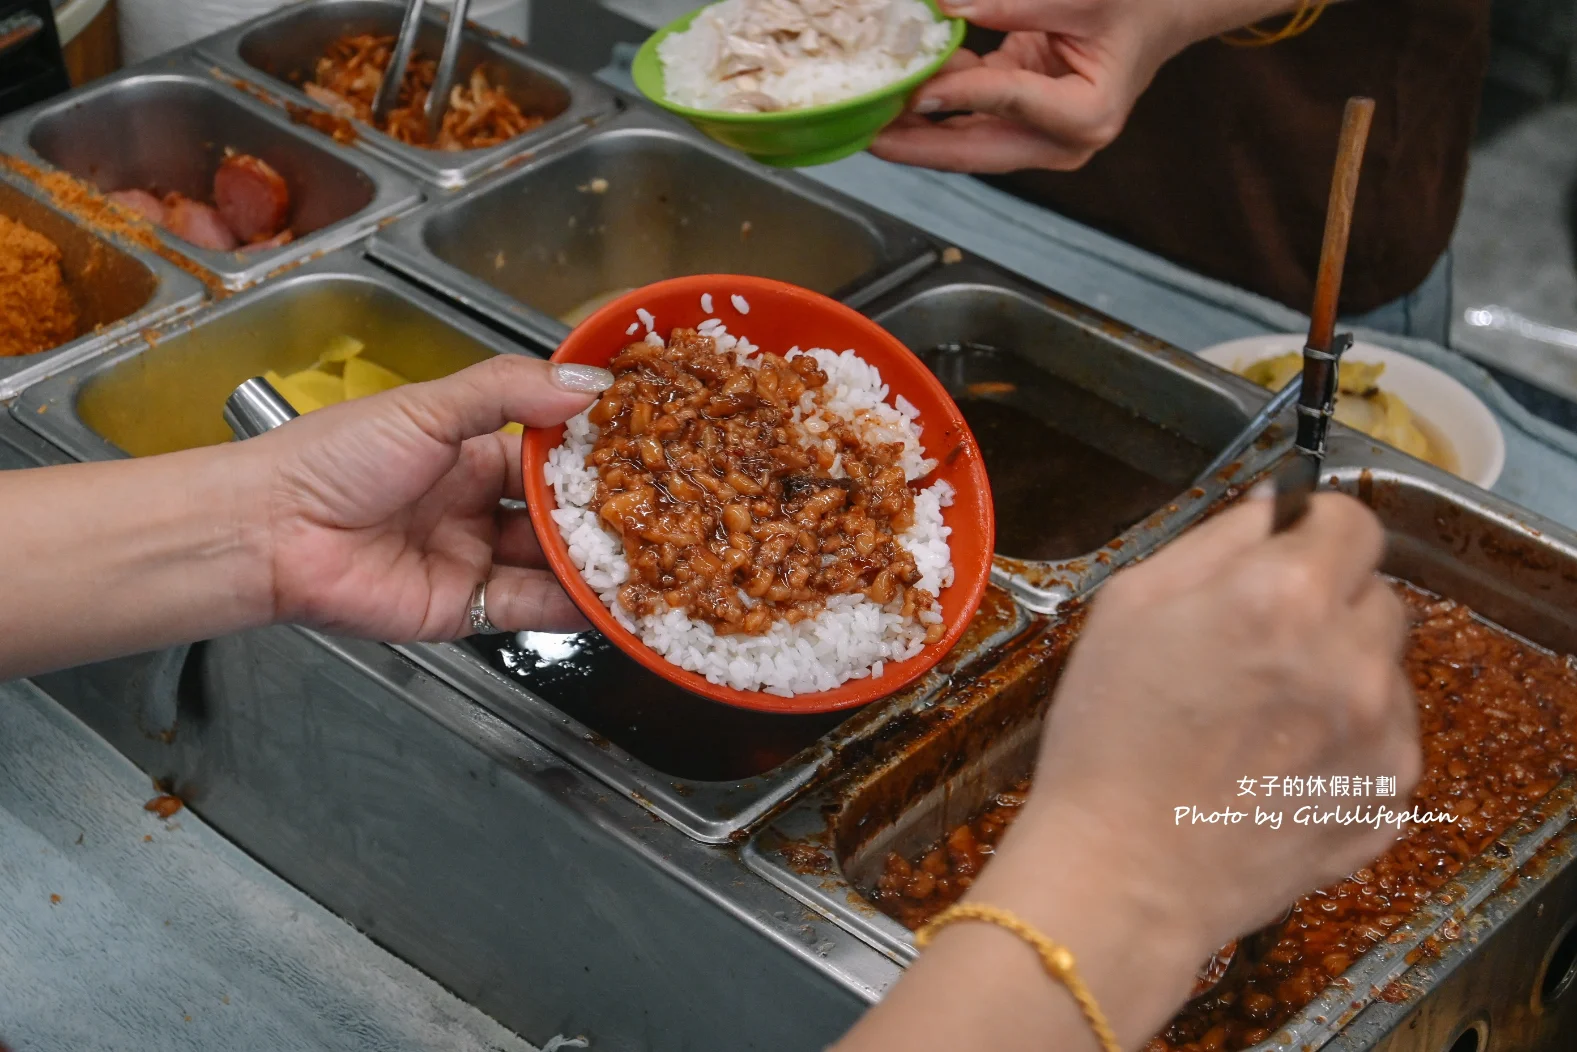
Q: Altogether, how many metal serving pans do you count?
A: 8